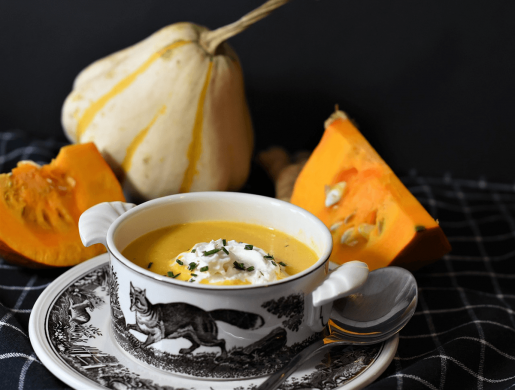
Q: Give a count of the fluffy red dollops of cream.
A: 0